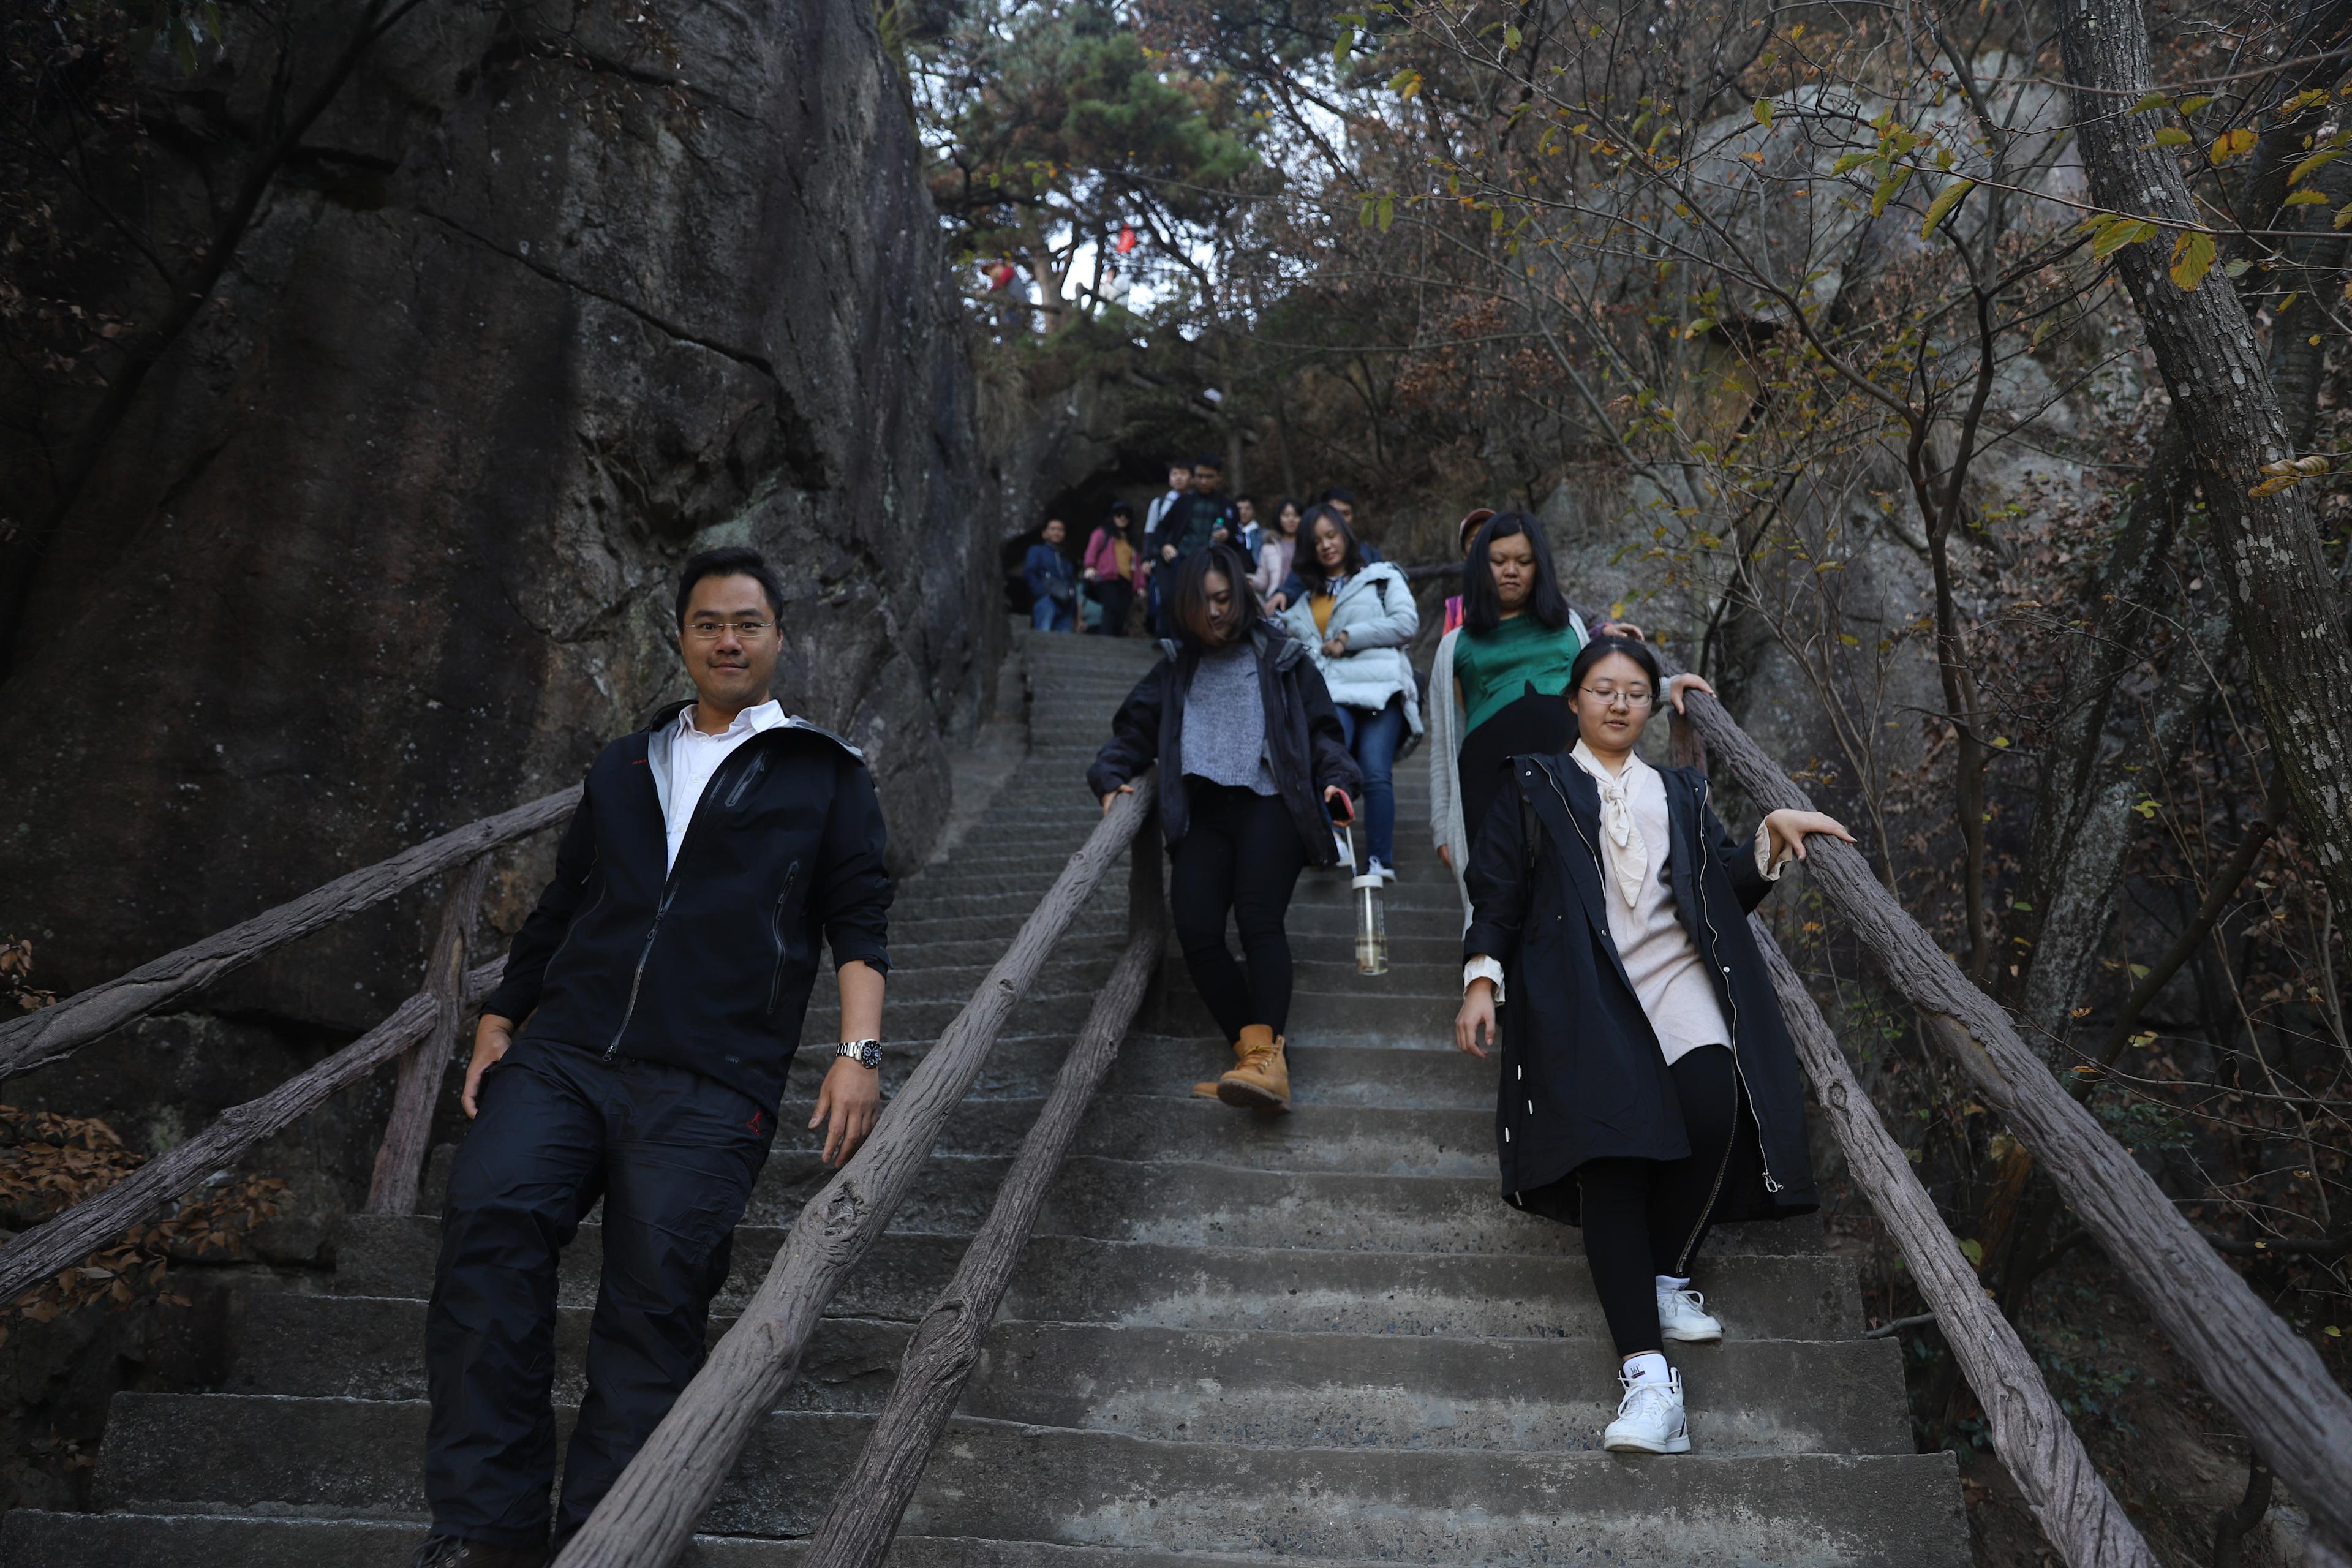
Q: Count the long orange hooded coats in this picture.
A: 0